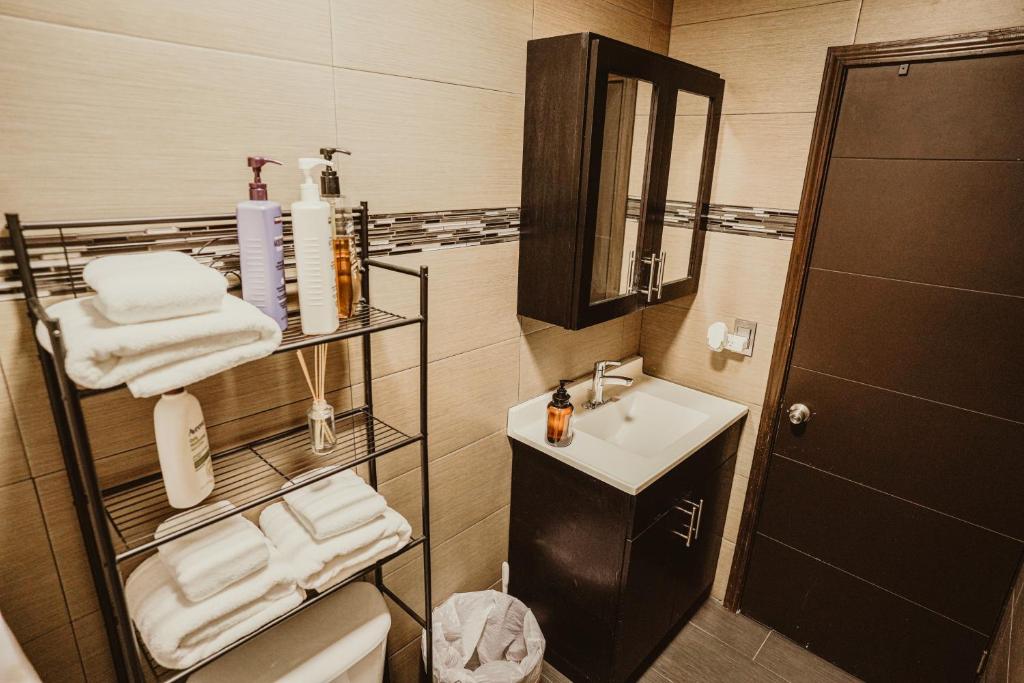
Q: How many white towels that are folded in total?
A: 6